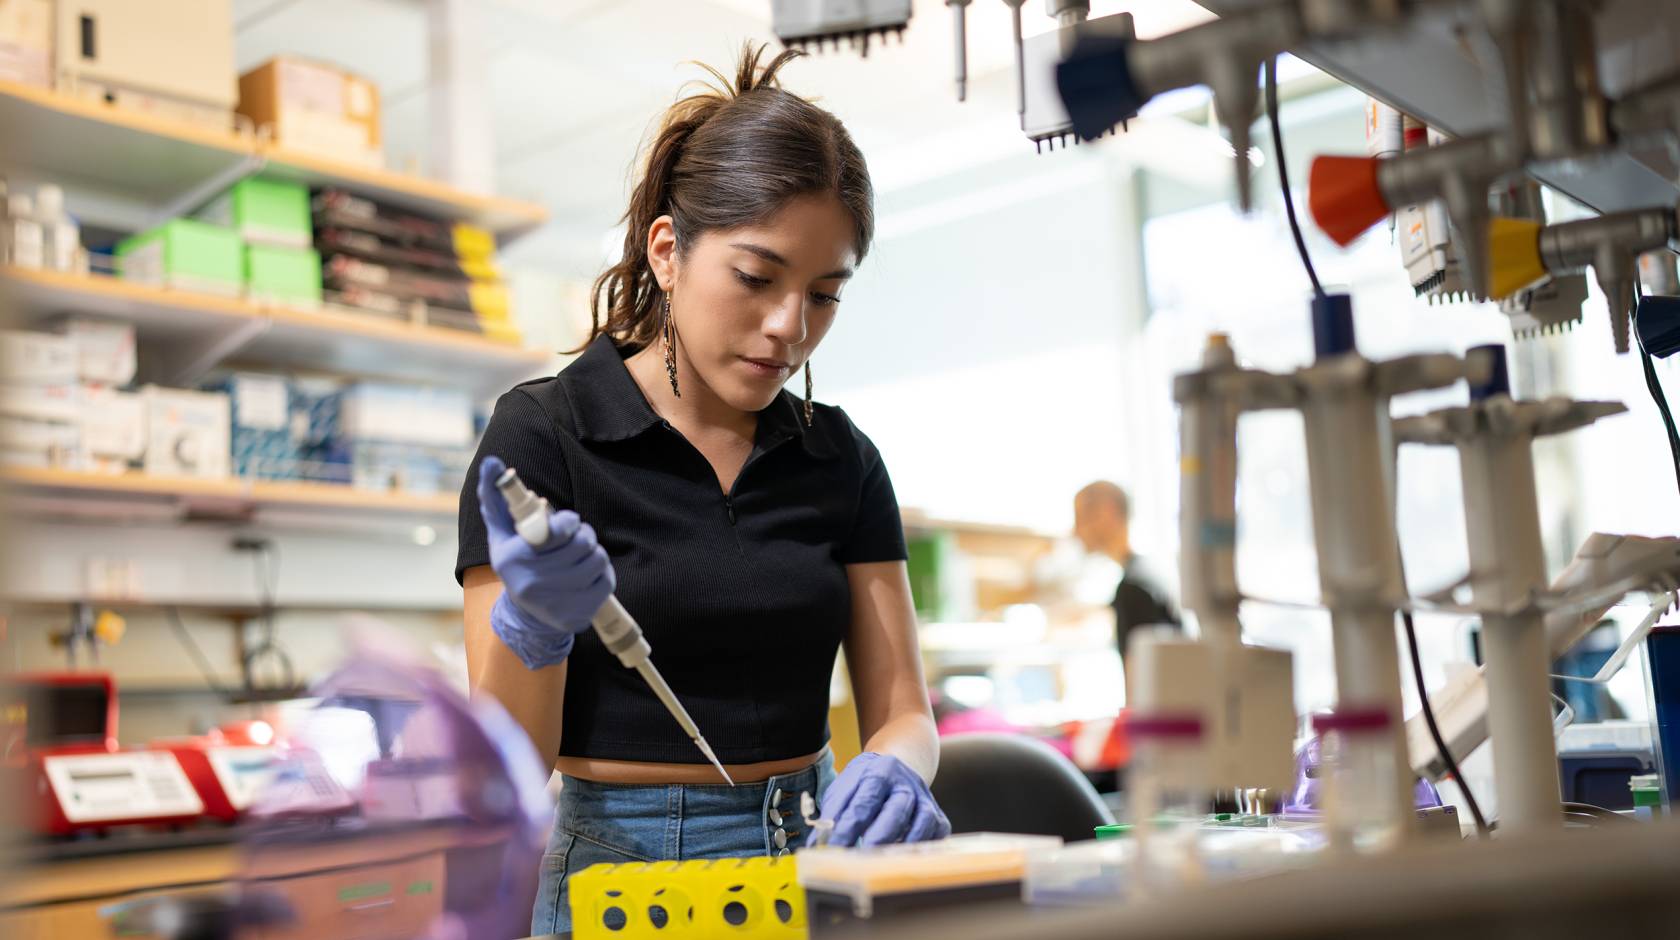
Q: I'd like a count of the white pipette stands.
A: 2